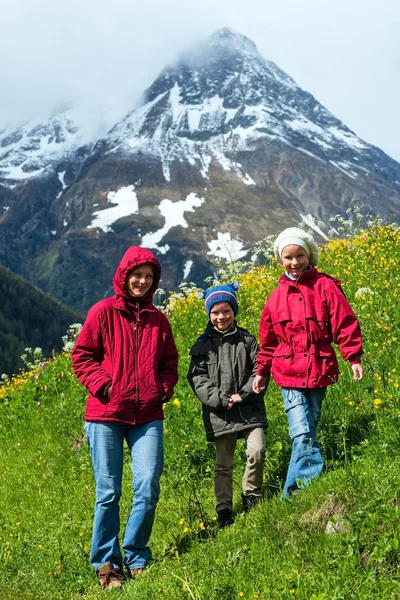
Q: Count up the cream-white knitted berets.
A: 1